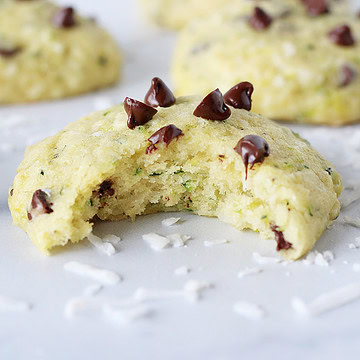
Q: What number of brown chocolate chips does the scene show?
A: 15